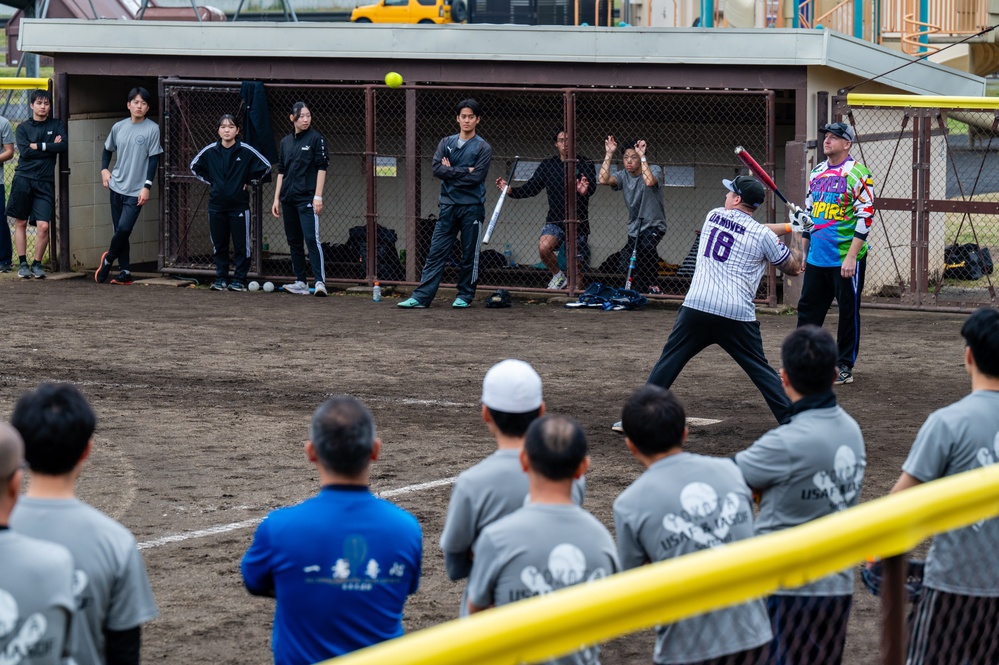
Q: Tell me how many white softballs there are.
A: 2